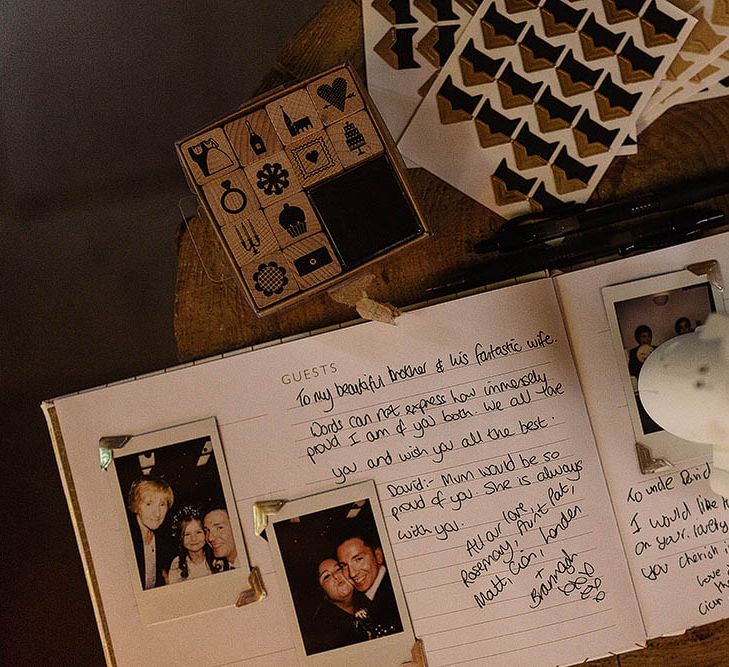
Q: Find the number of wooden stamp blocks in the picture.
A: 12